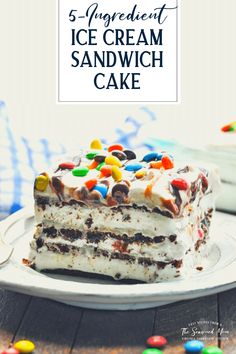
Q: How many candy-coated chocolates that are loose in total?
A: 6